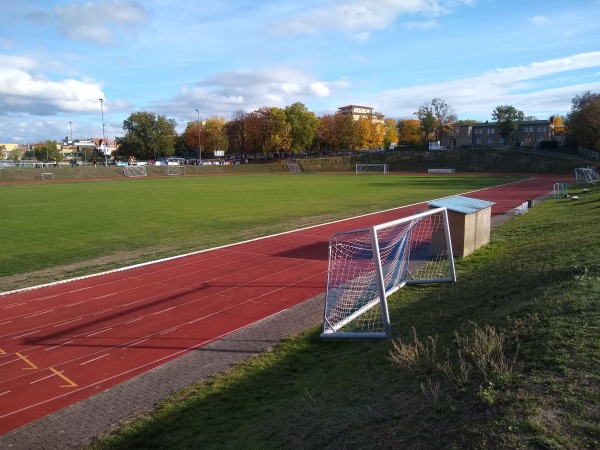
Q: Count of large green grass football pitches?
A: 1